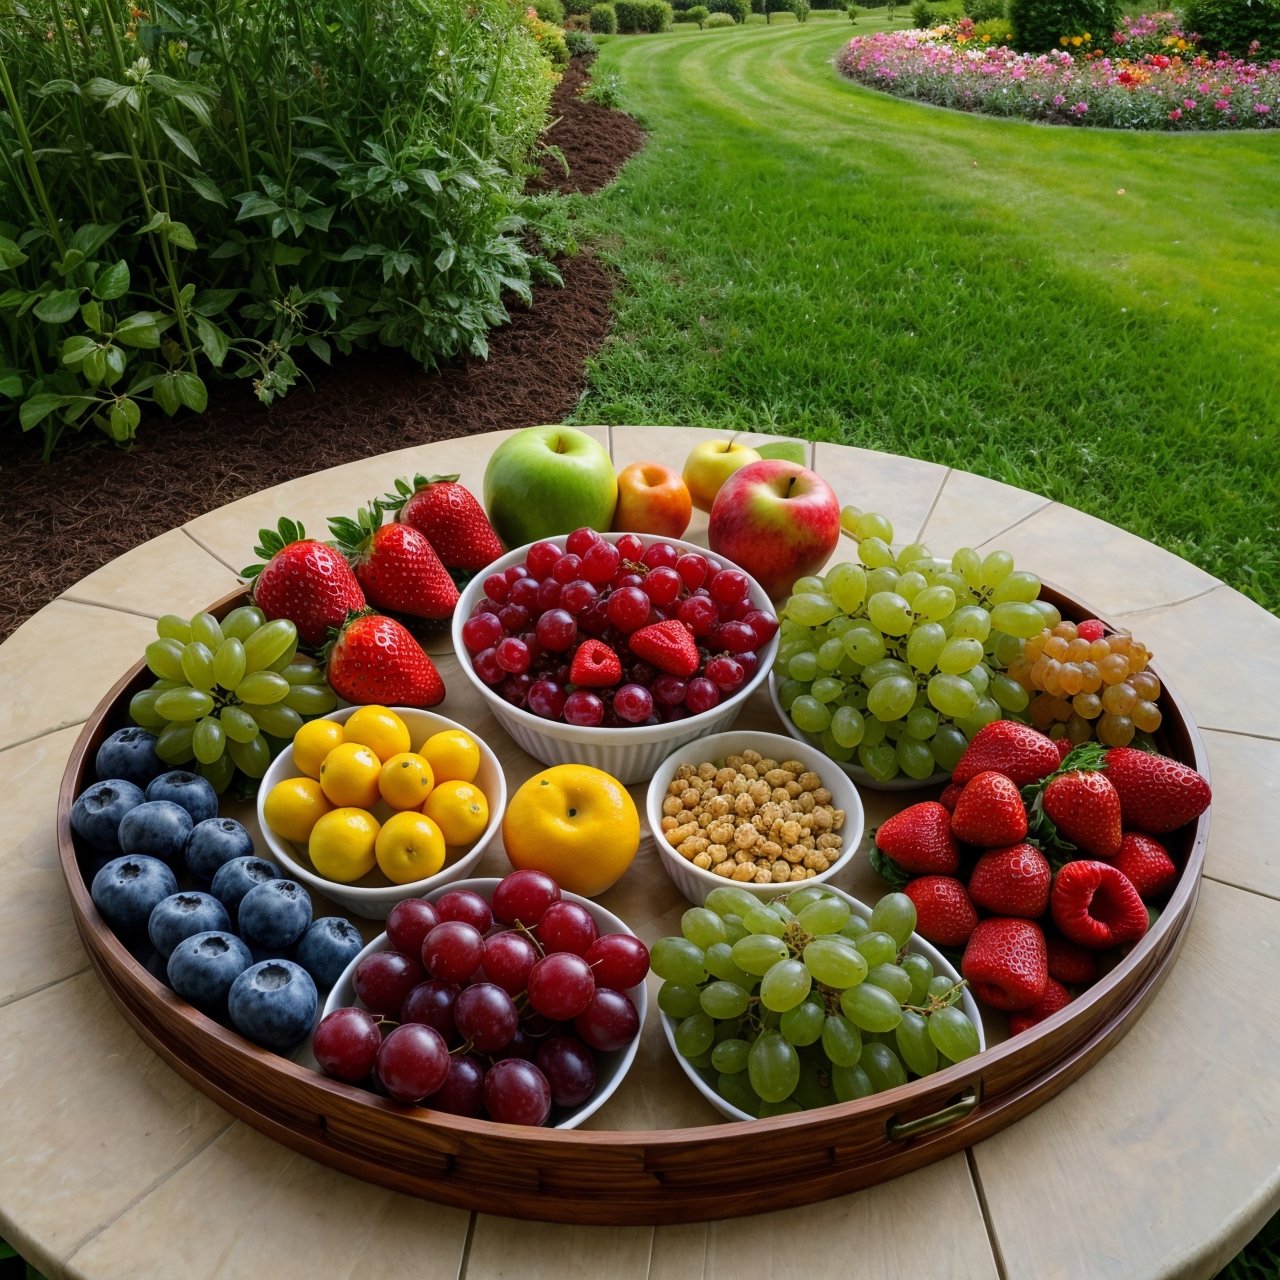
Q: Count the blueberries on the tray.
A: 12